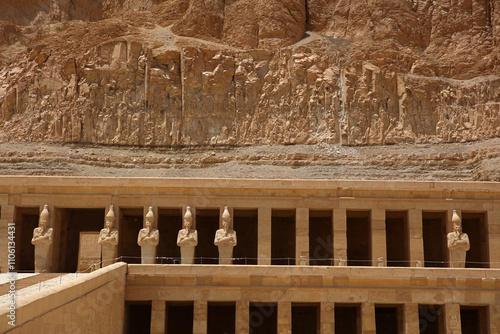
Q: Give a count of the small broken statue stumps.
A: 4